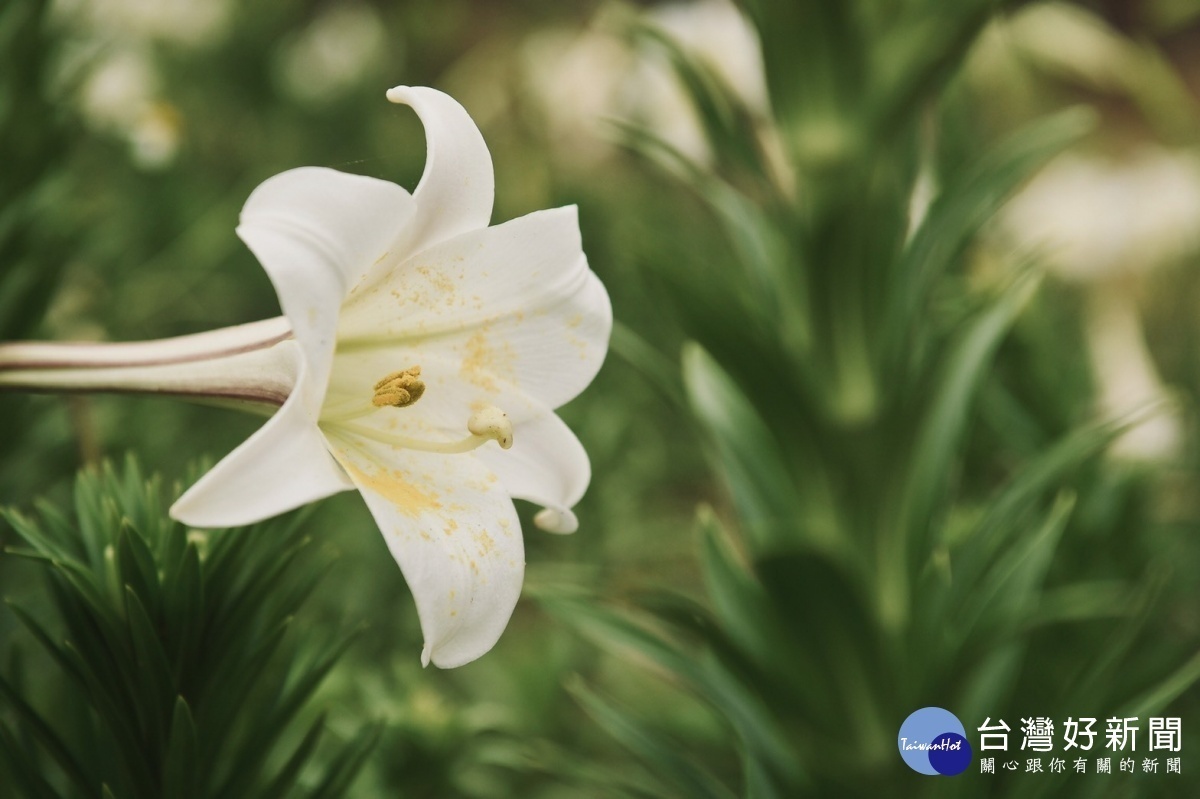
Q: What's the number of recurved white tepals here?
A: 6